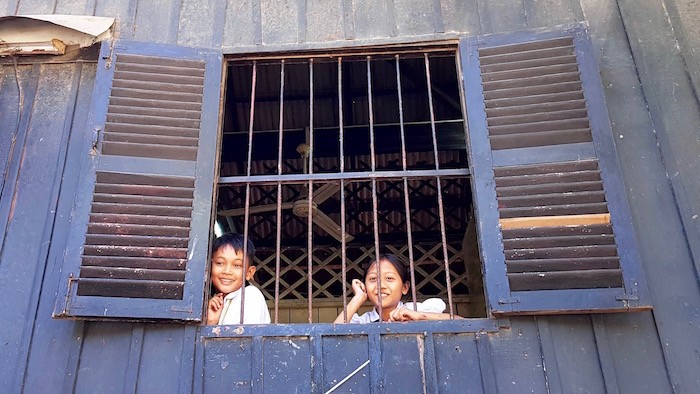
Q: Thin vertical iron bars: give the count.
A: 7